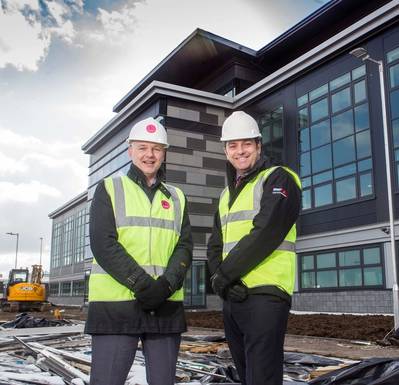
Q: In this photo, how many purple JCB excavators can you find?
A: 0